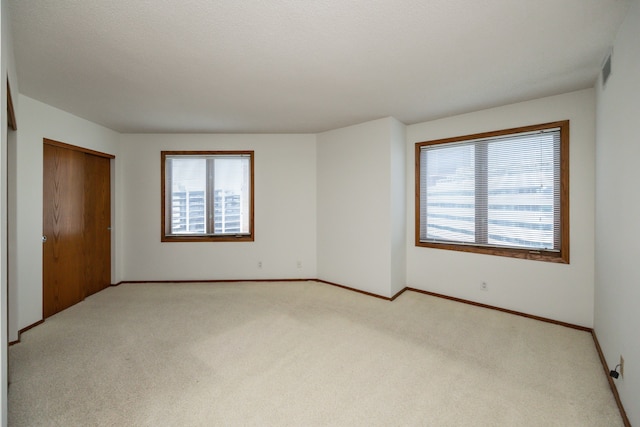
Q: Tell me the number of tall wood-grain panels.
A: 2